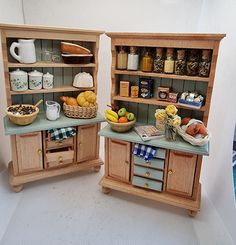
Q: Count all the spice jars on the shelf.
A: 8